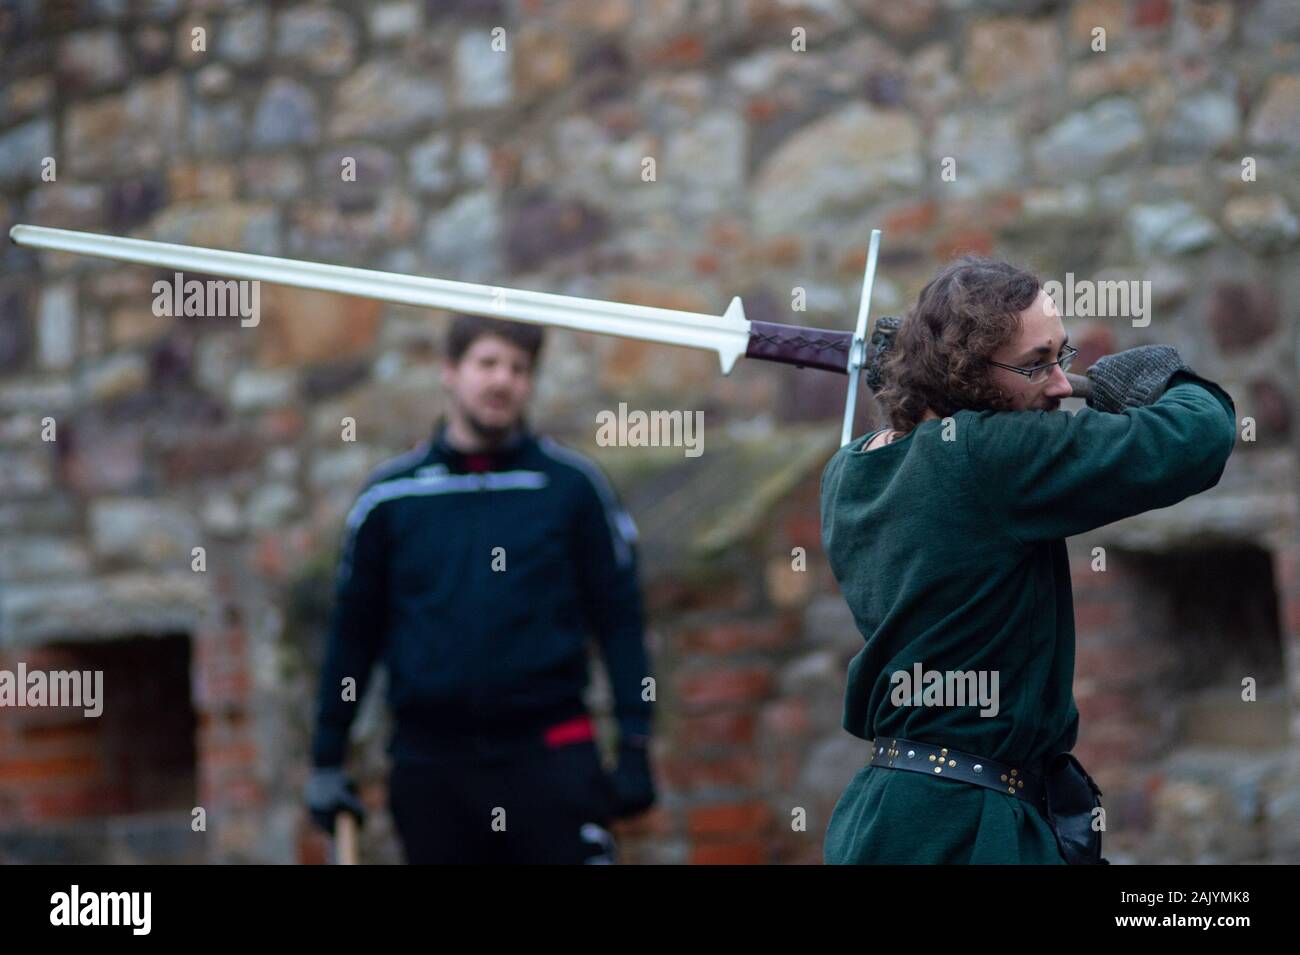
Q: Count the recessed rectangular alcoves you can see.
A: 2